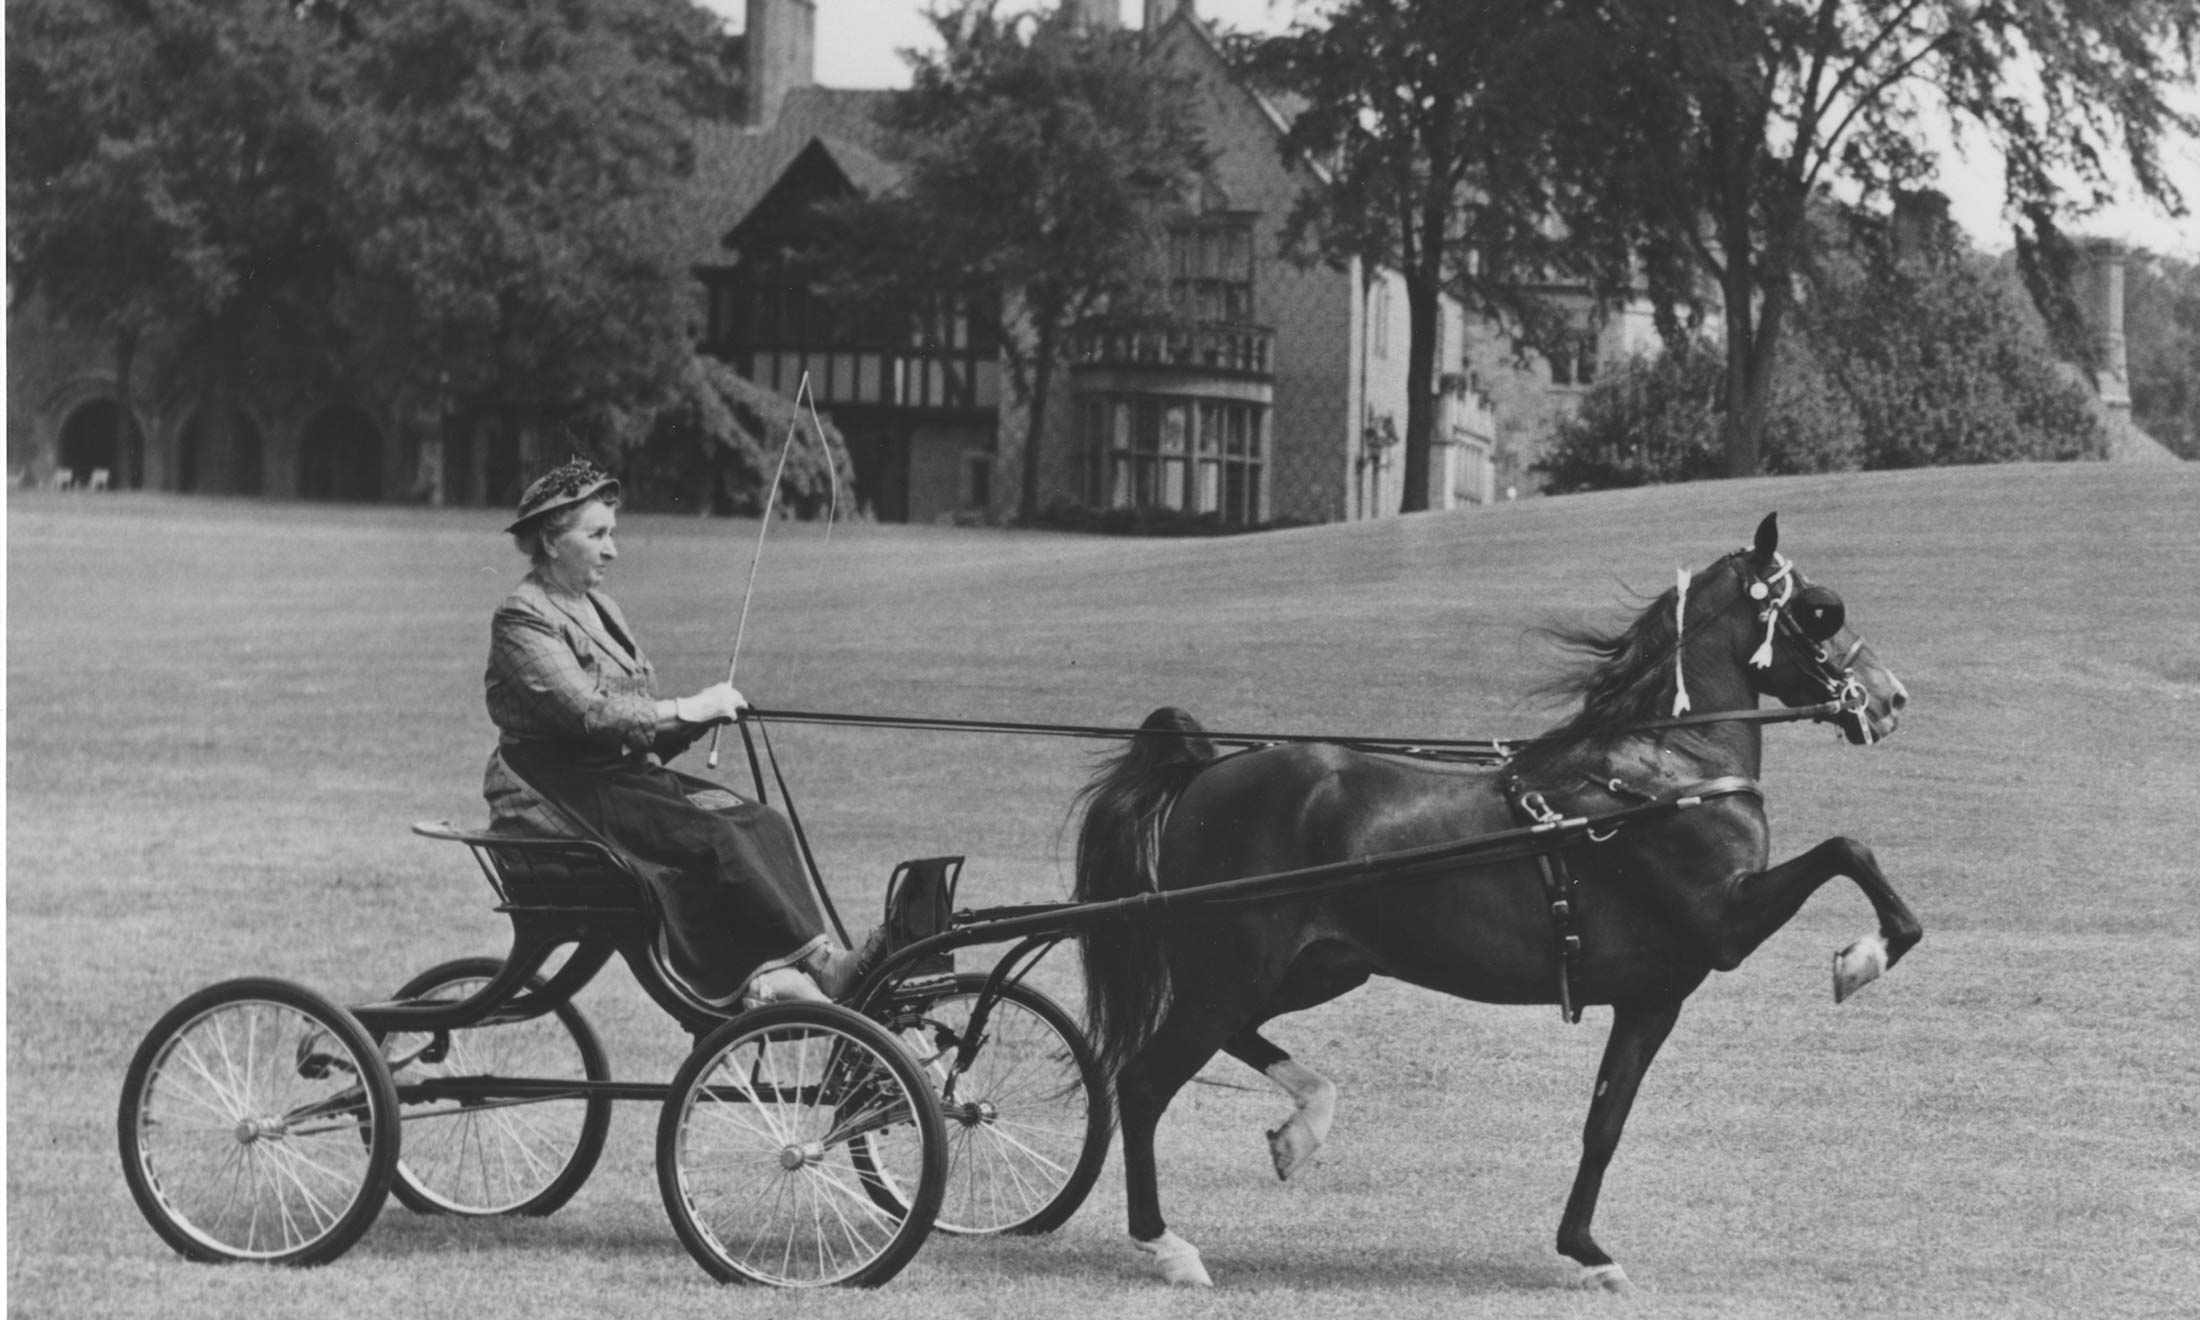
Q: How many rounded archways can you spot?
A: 3